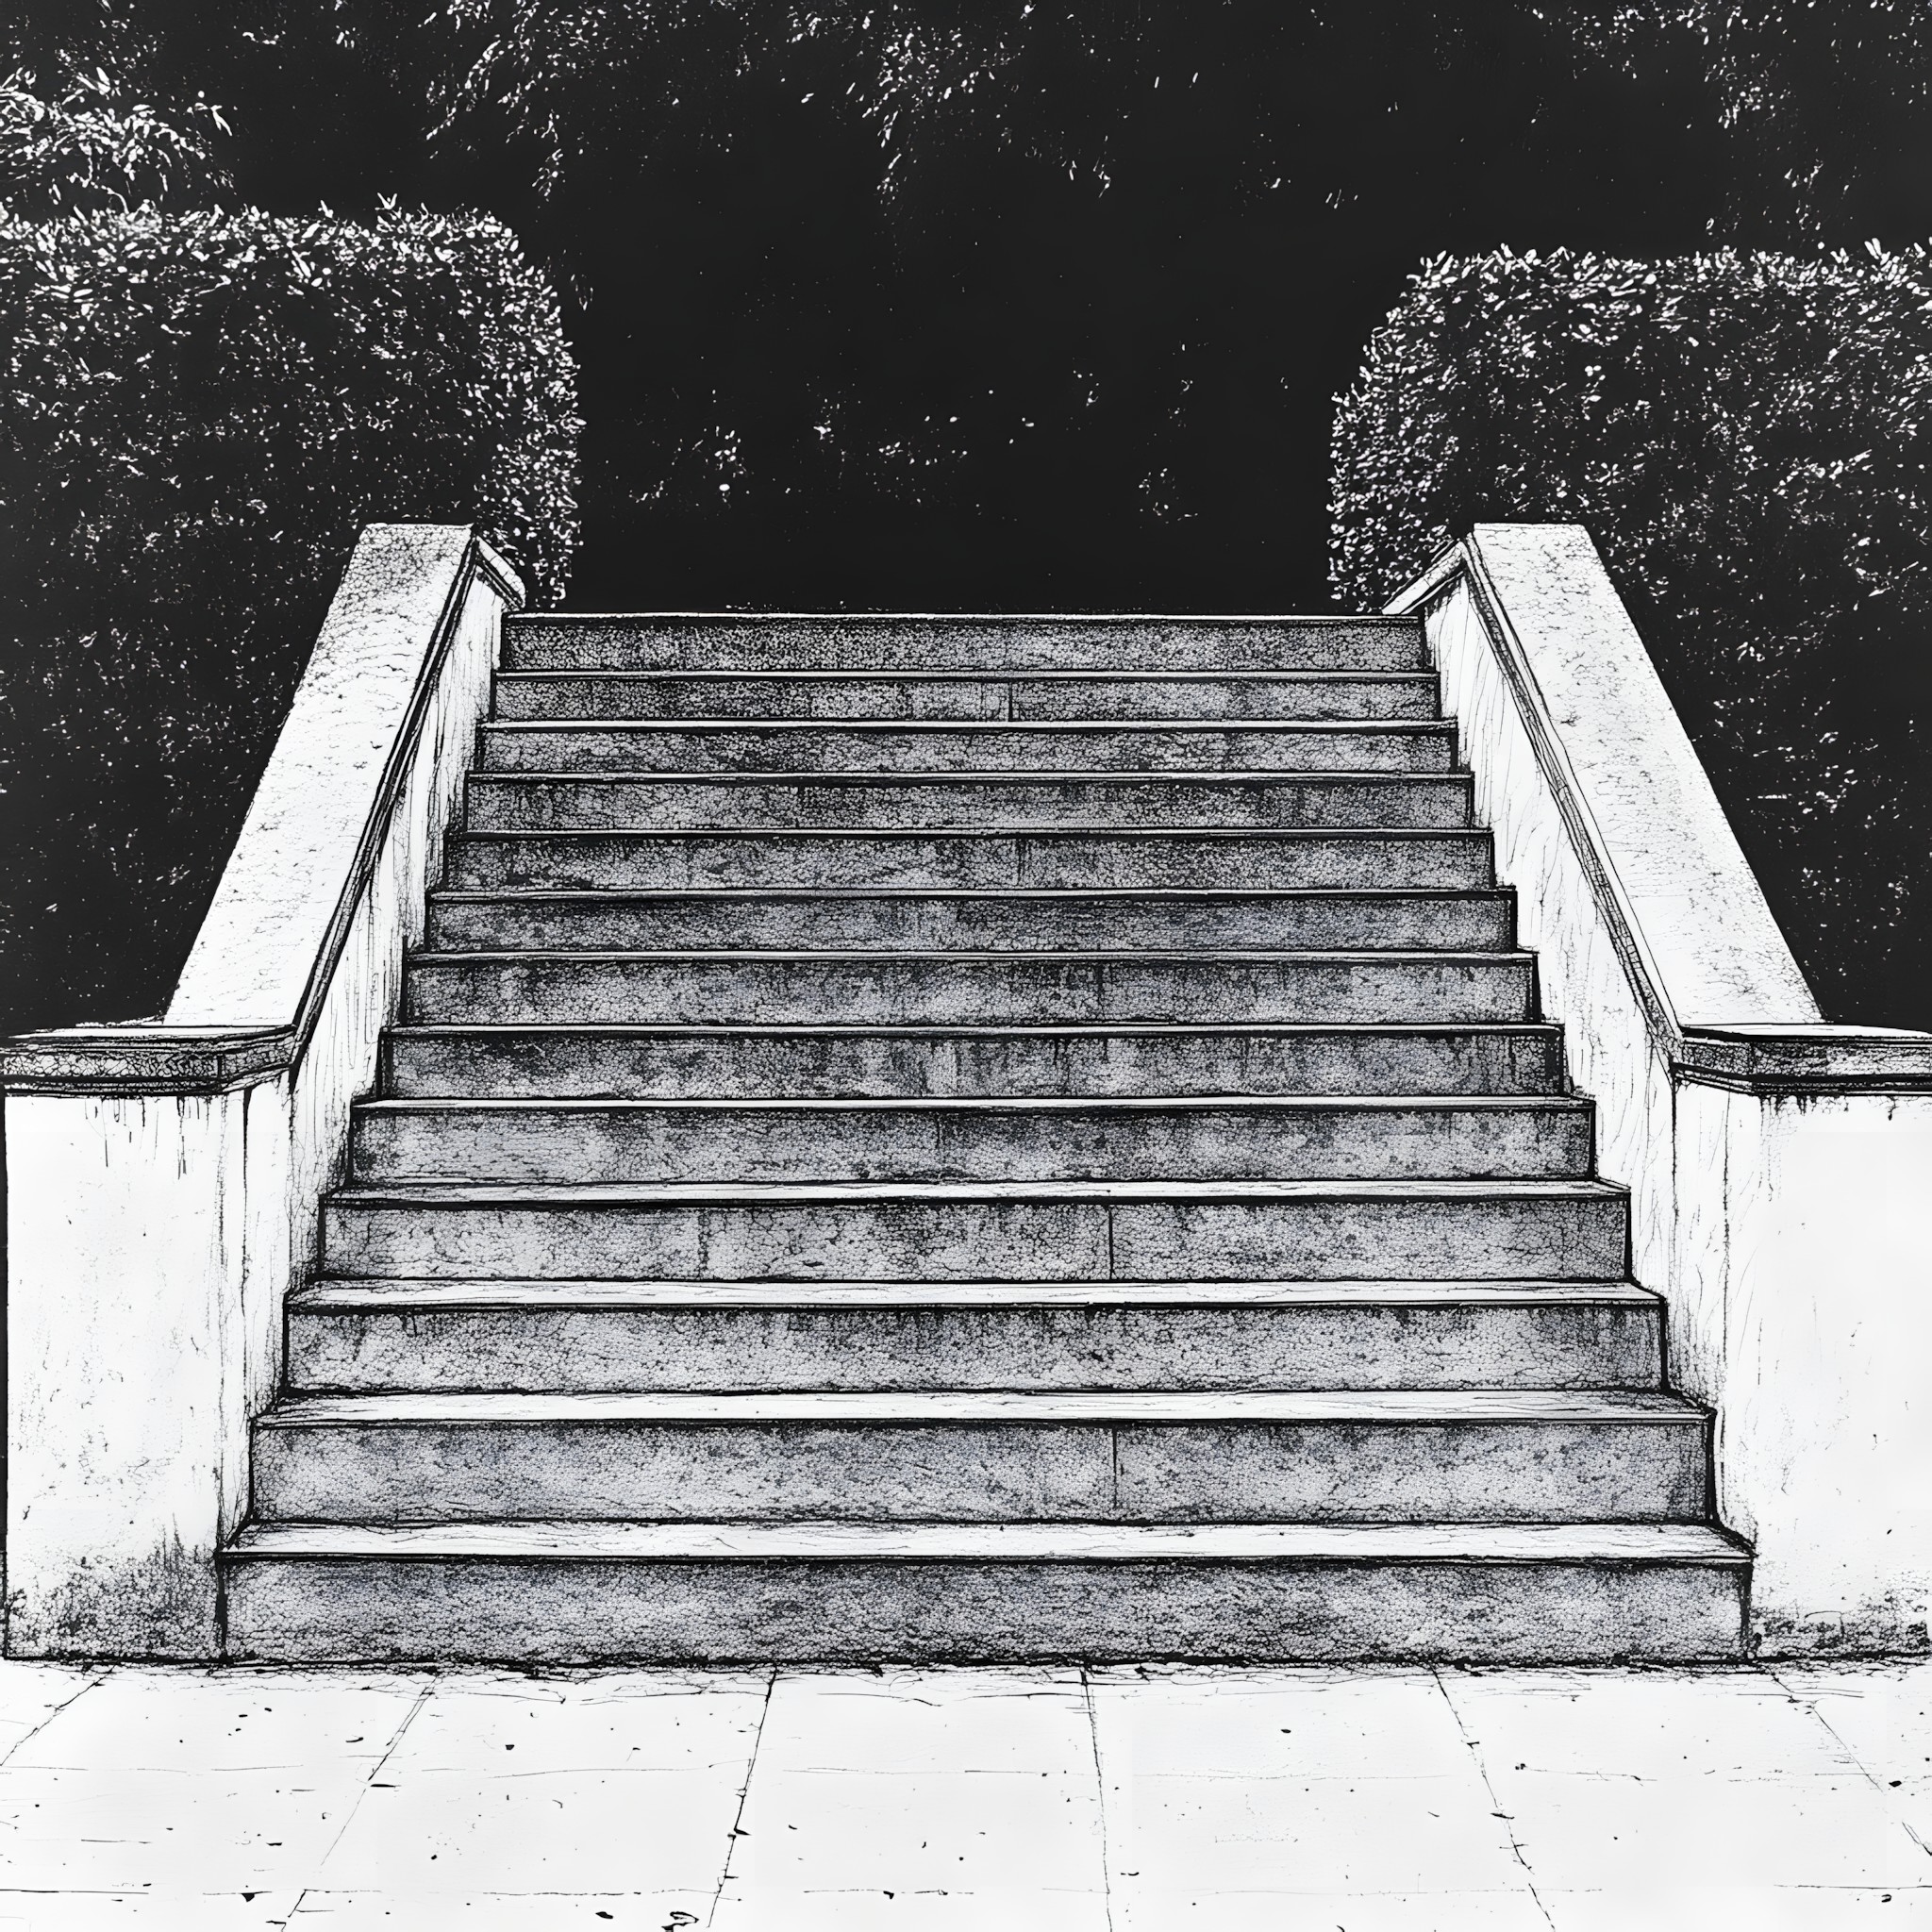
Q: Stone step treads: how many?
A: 13